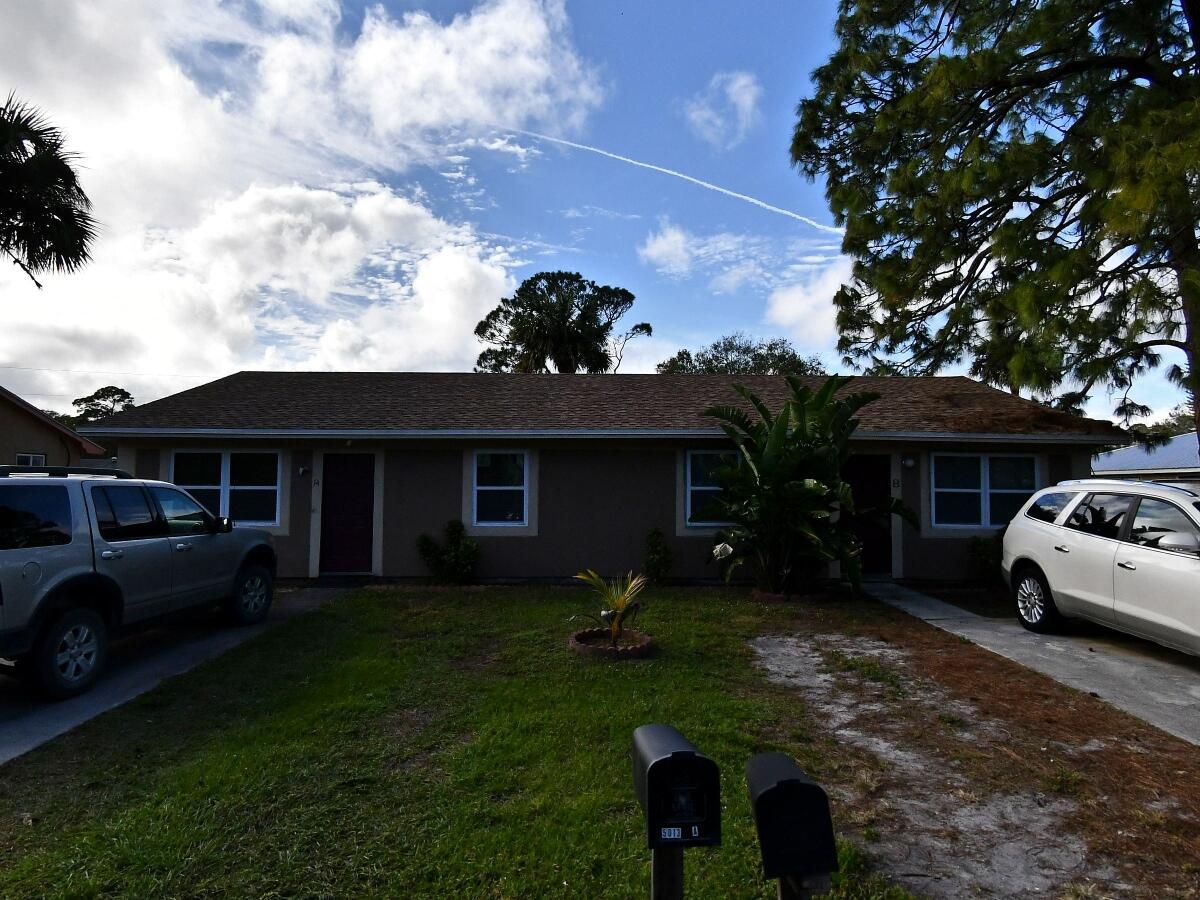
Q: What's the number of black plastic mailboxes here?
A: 2